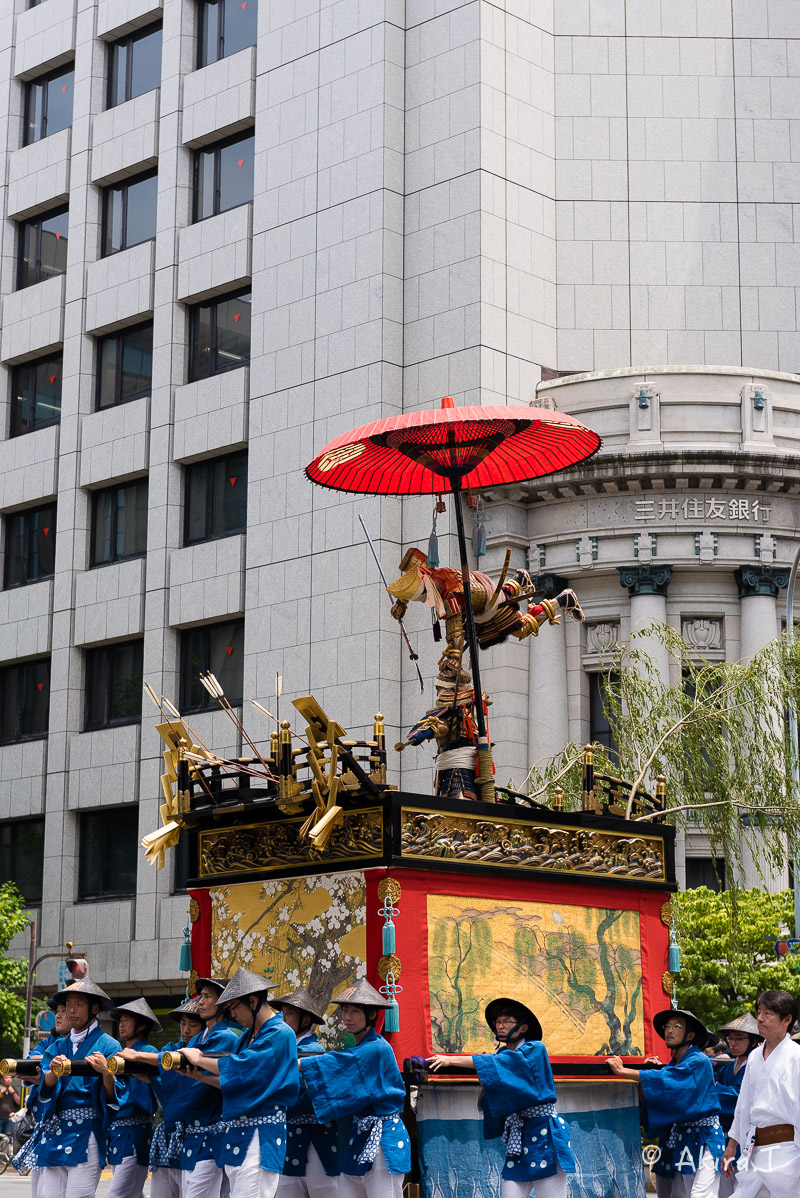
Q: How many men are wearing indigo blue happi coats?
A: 11